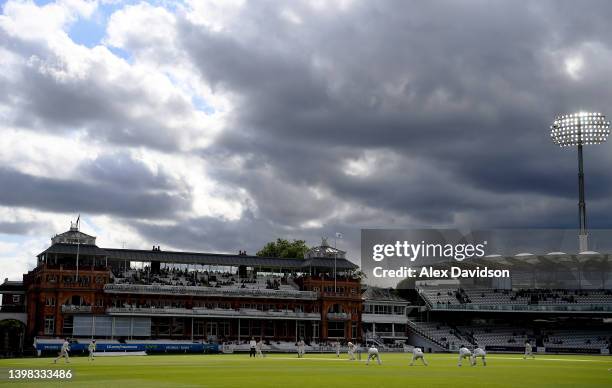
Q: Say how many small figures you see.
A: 12